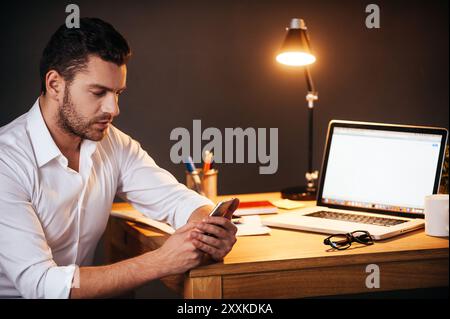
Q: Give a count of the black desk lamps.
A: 1